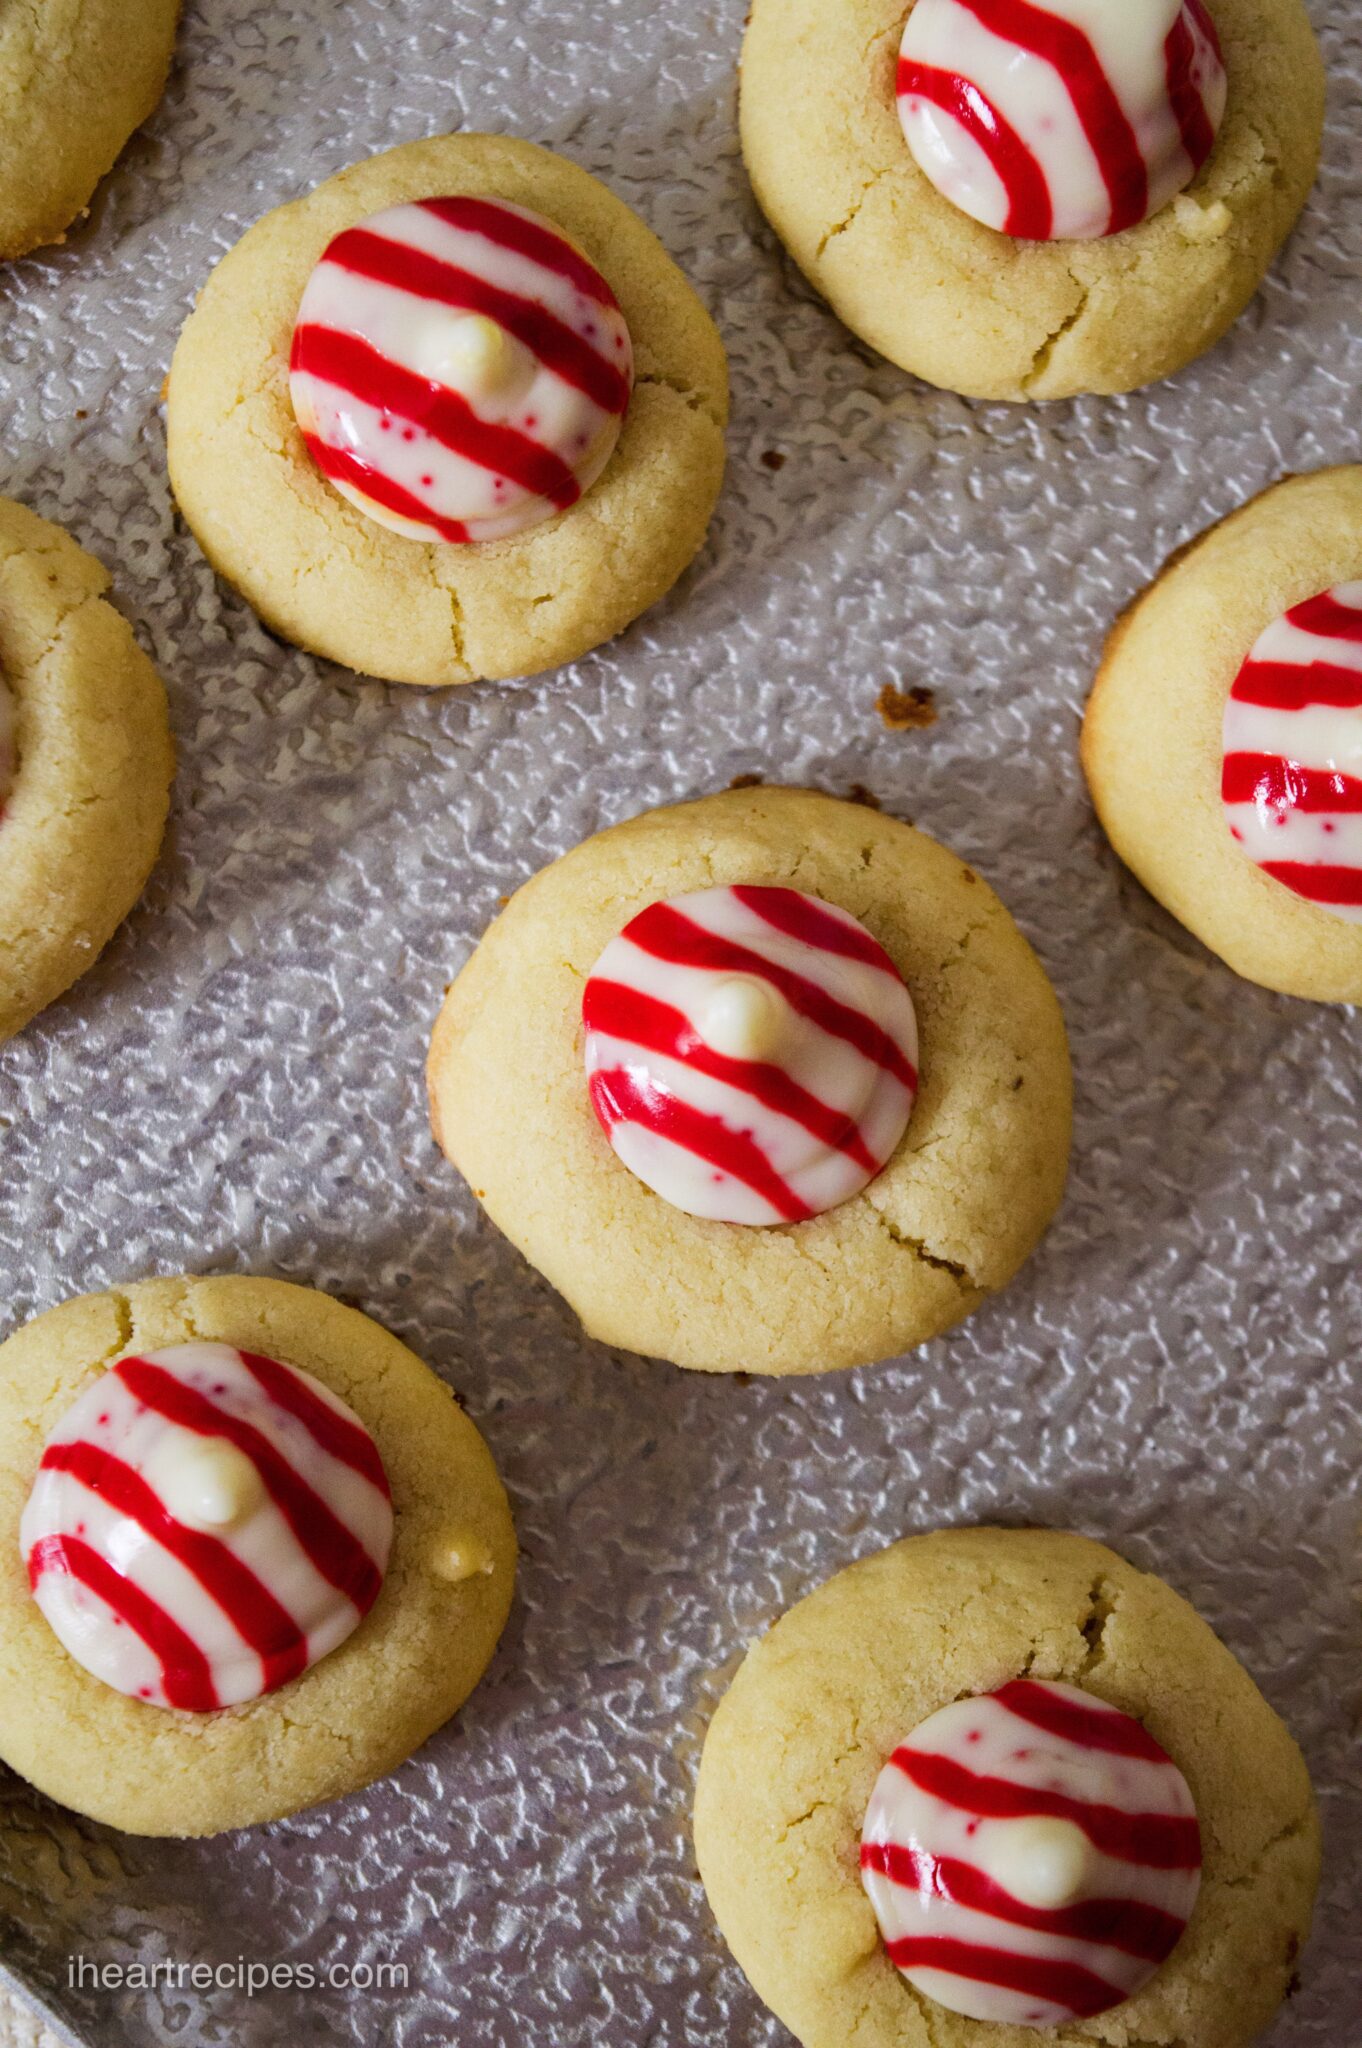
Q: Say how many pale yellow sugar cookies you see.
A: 8